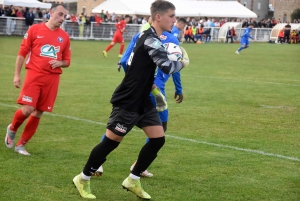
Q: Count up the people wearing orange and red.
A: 2